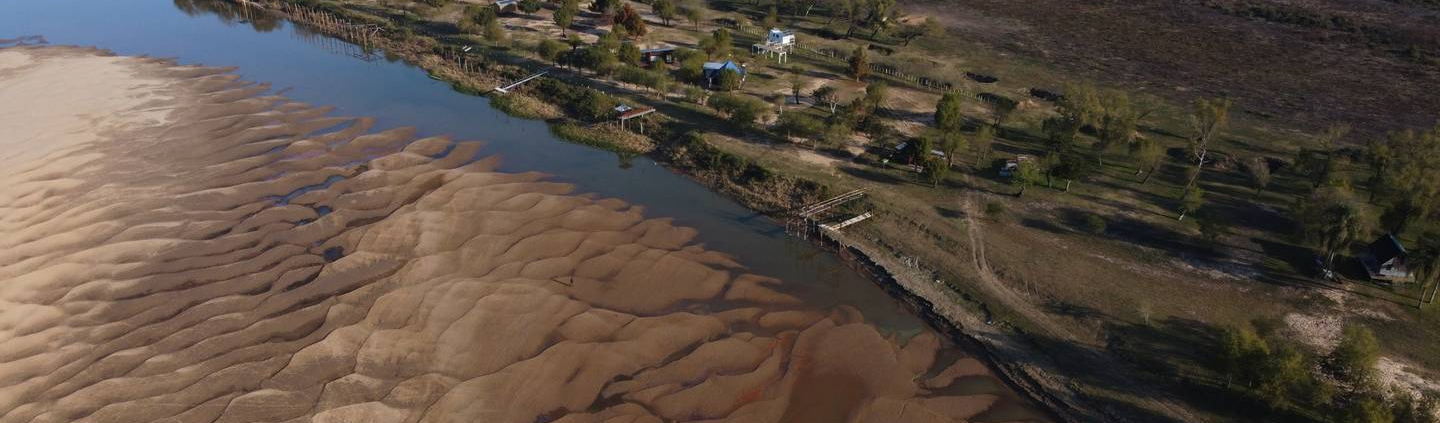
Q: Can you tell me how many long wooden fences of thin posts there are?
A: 1